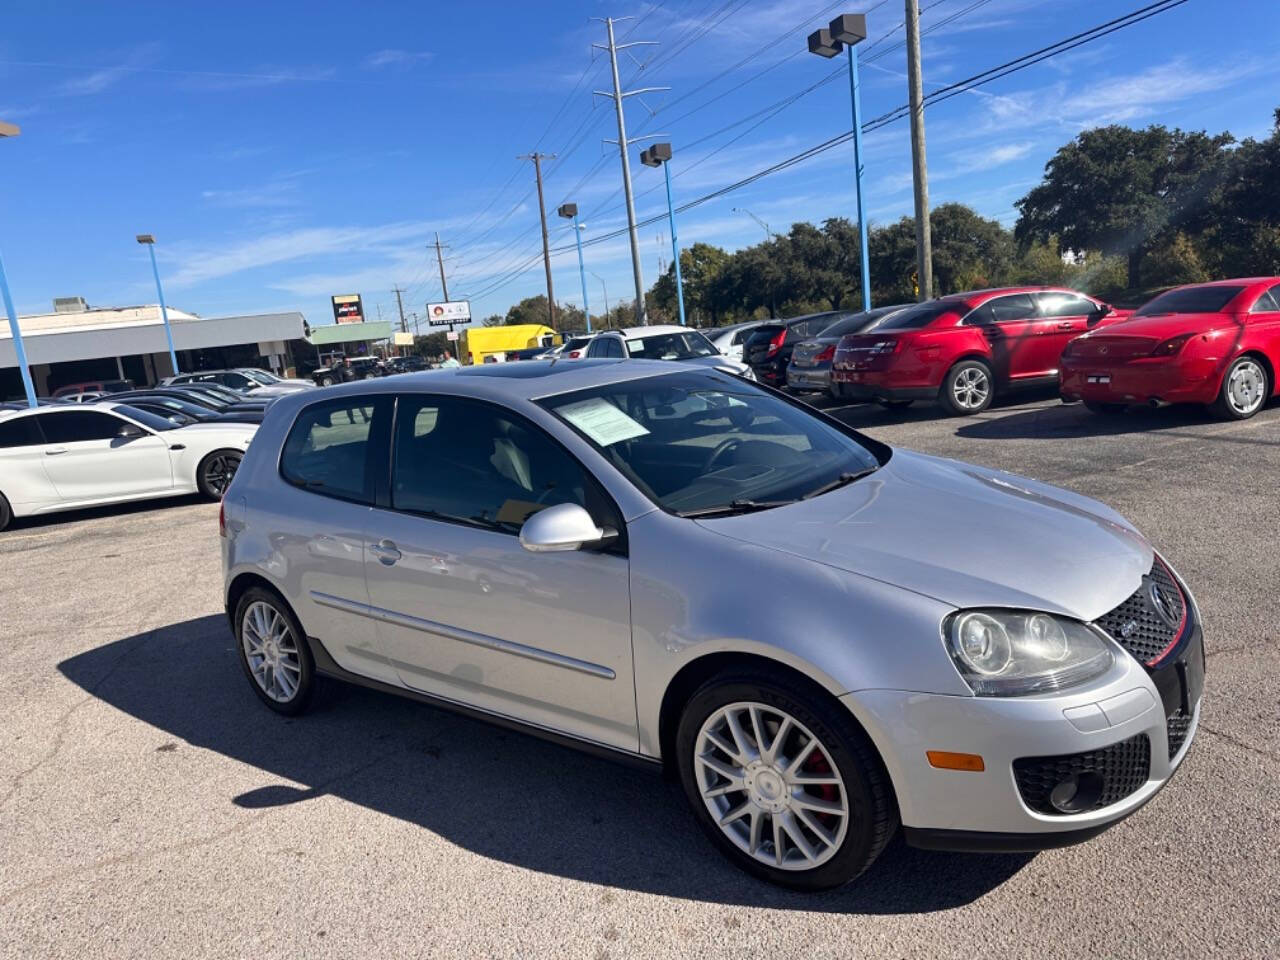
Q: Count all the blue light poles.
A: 5